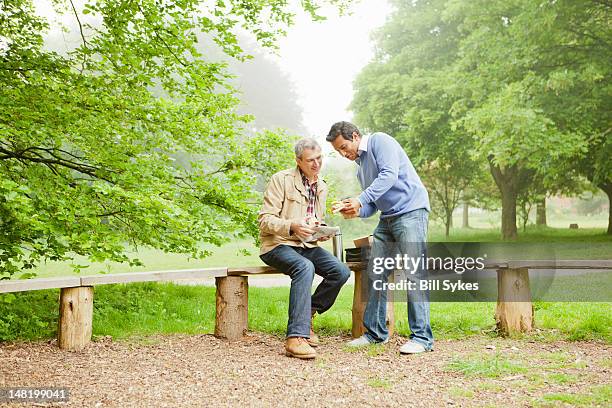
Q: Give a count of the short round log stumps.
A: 4